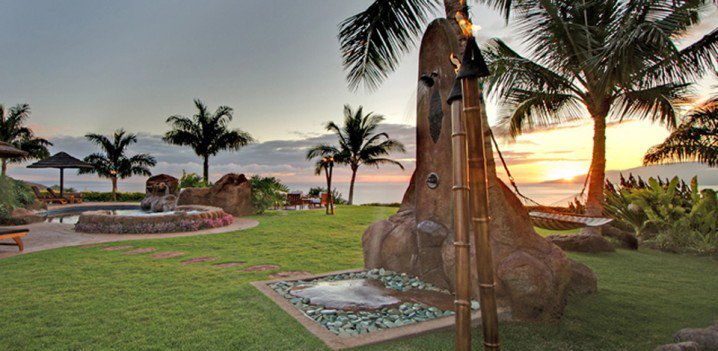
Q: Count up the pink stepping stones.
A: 8